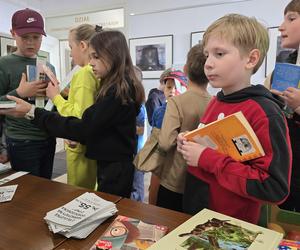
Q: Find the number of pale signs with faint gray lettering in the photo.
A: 1